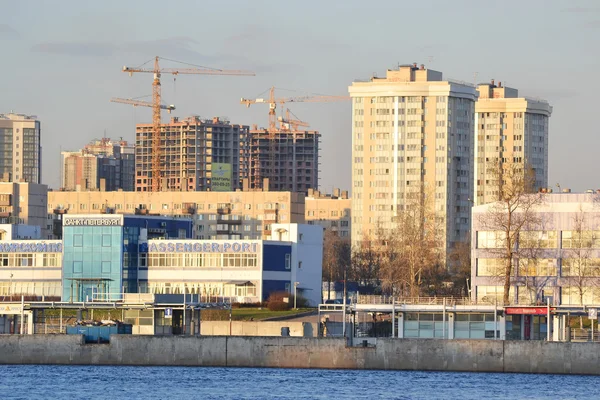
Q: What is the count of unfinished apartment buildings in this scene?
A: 2